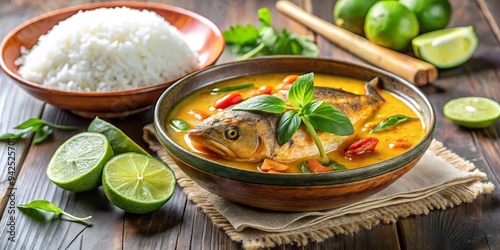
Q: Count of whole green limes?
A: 3